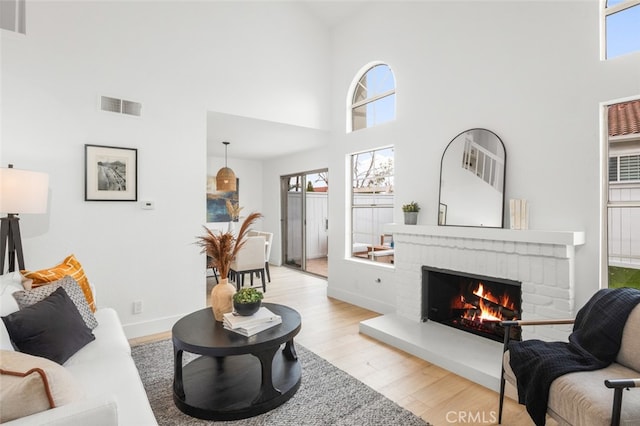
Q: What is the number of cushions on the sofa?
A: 4